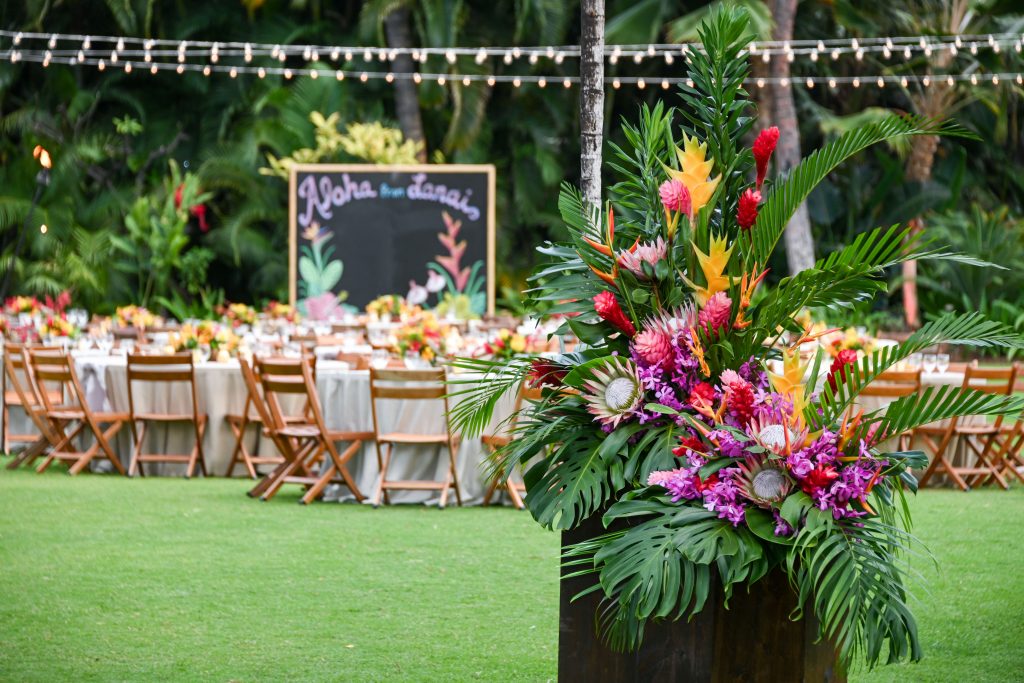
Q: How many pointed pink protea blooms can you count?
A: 5